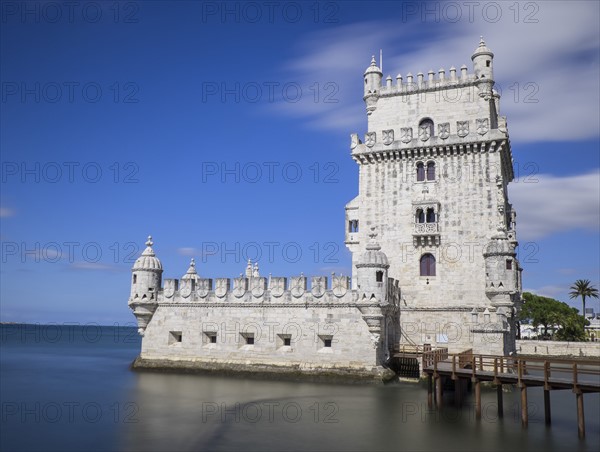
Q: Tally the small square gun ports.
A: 5